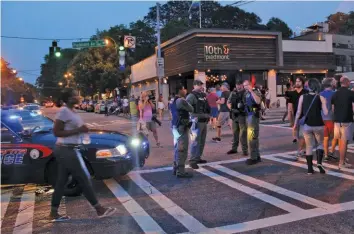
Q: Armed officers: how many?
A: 4